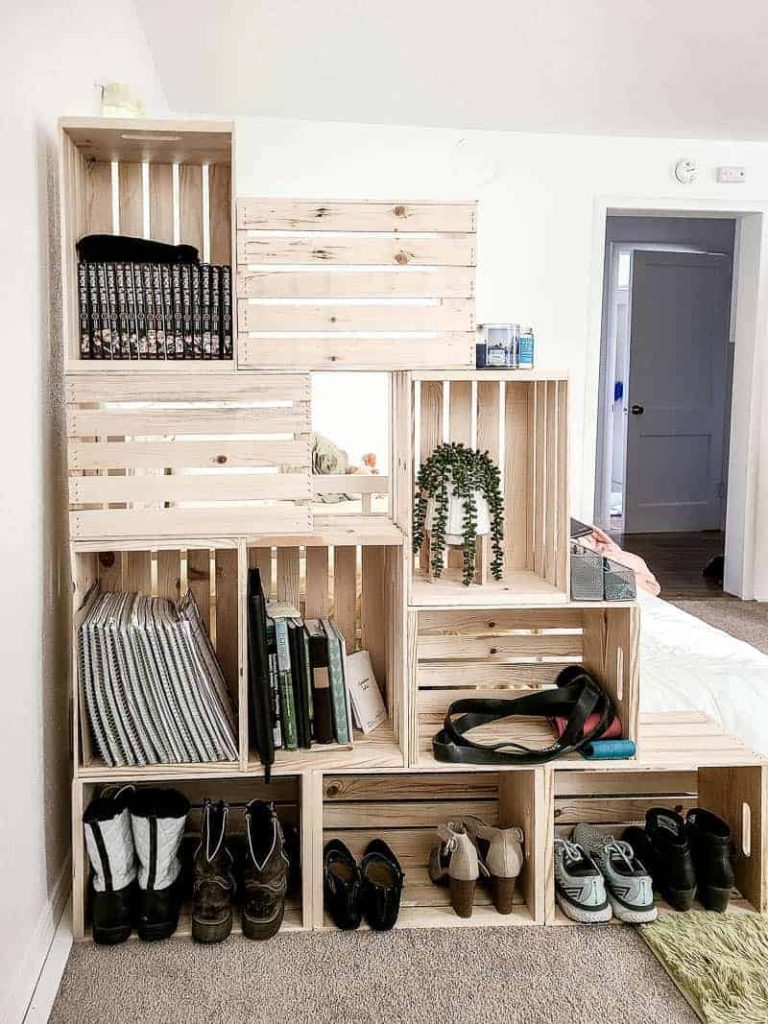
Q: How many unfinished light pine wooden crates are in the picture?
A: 10